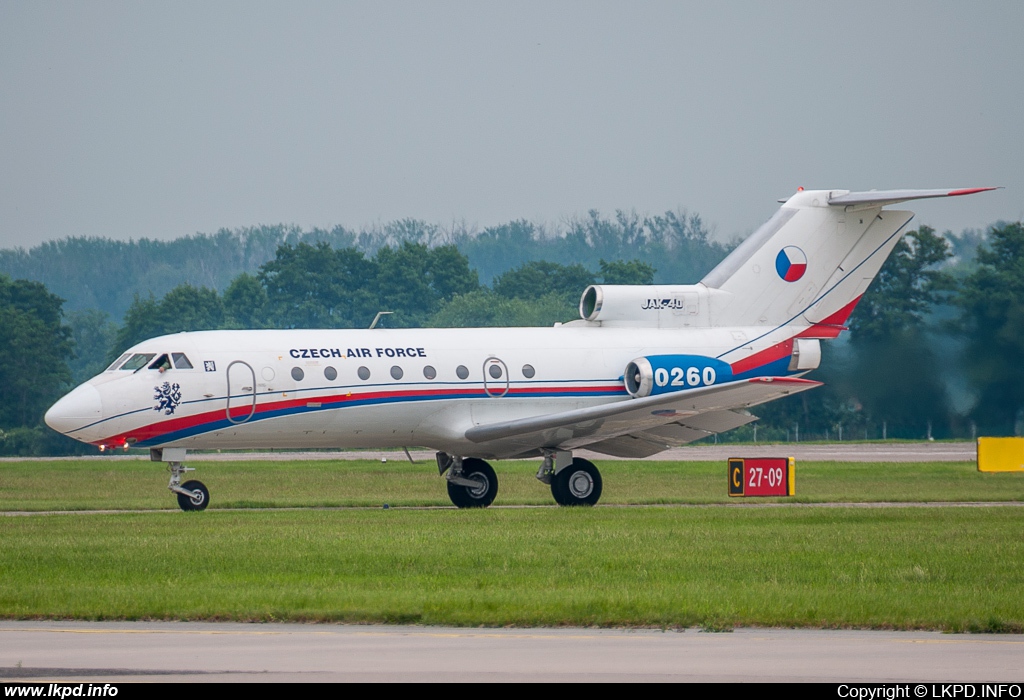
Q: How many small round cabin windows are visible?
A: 8